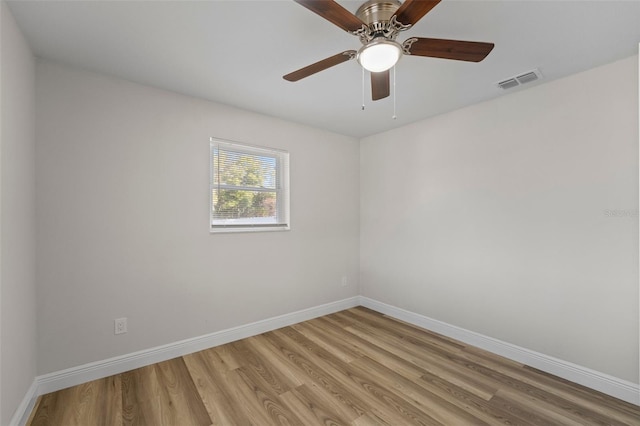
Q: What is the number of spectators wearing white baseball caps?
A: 0